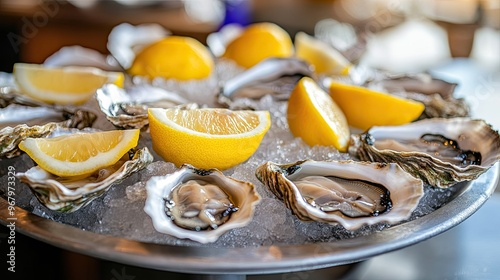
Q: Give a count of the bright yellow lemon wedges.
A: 8